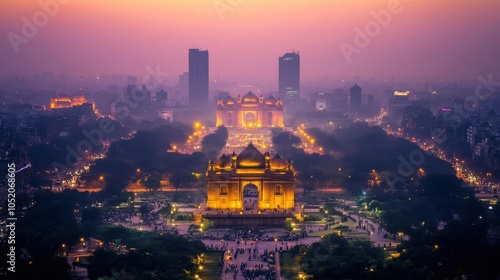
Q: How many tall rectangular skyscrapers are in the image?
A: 2